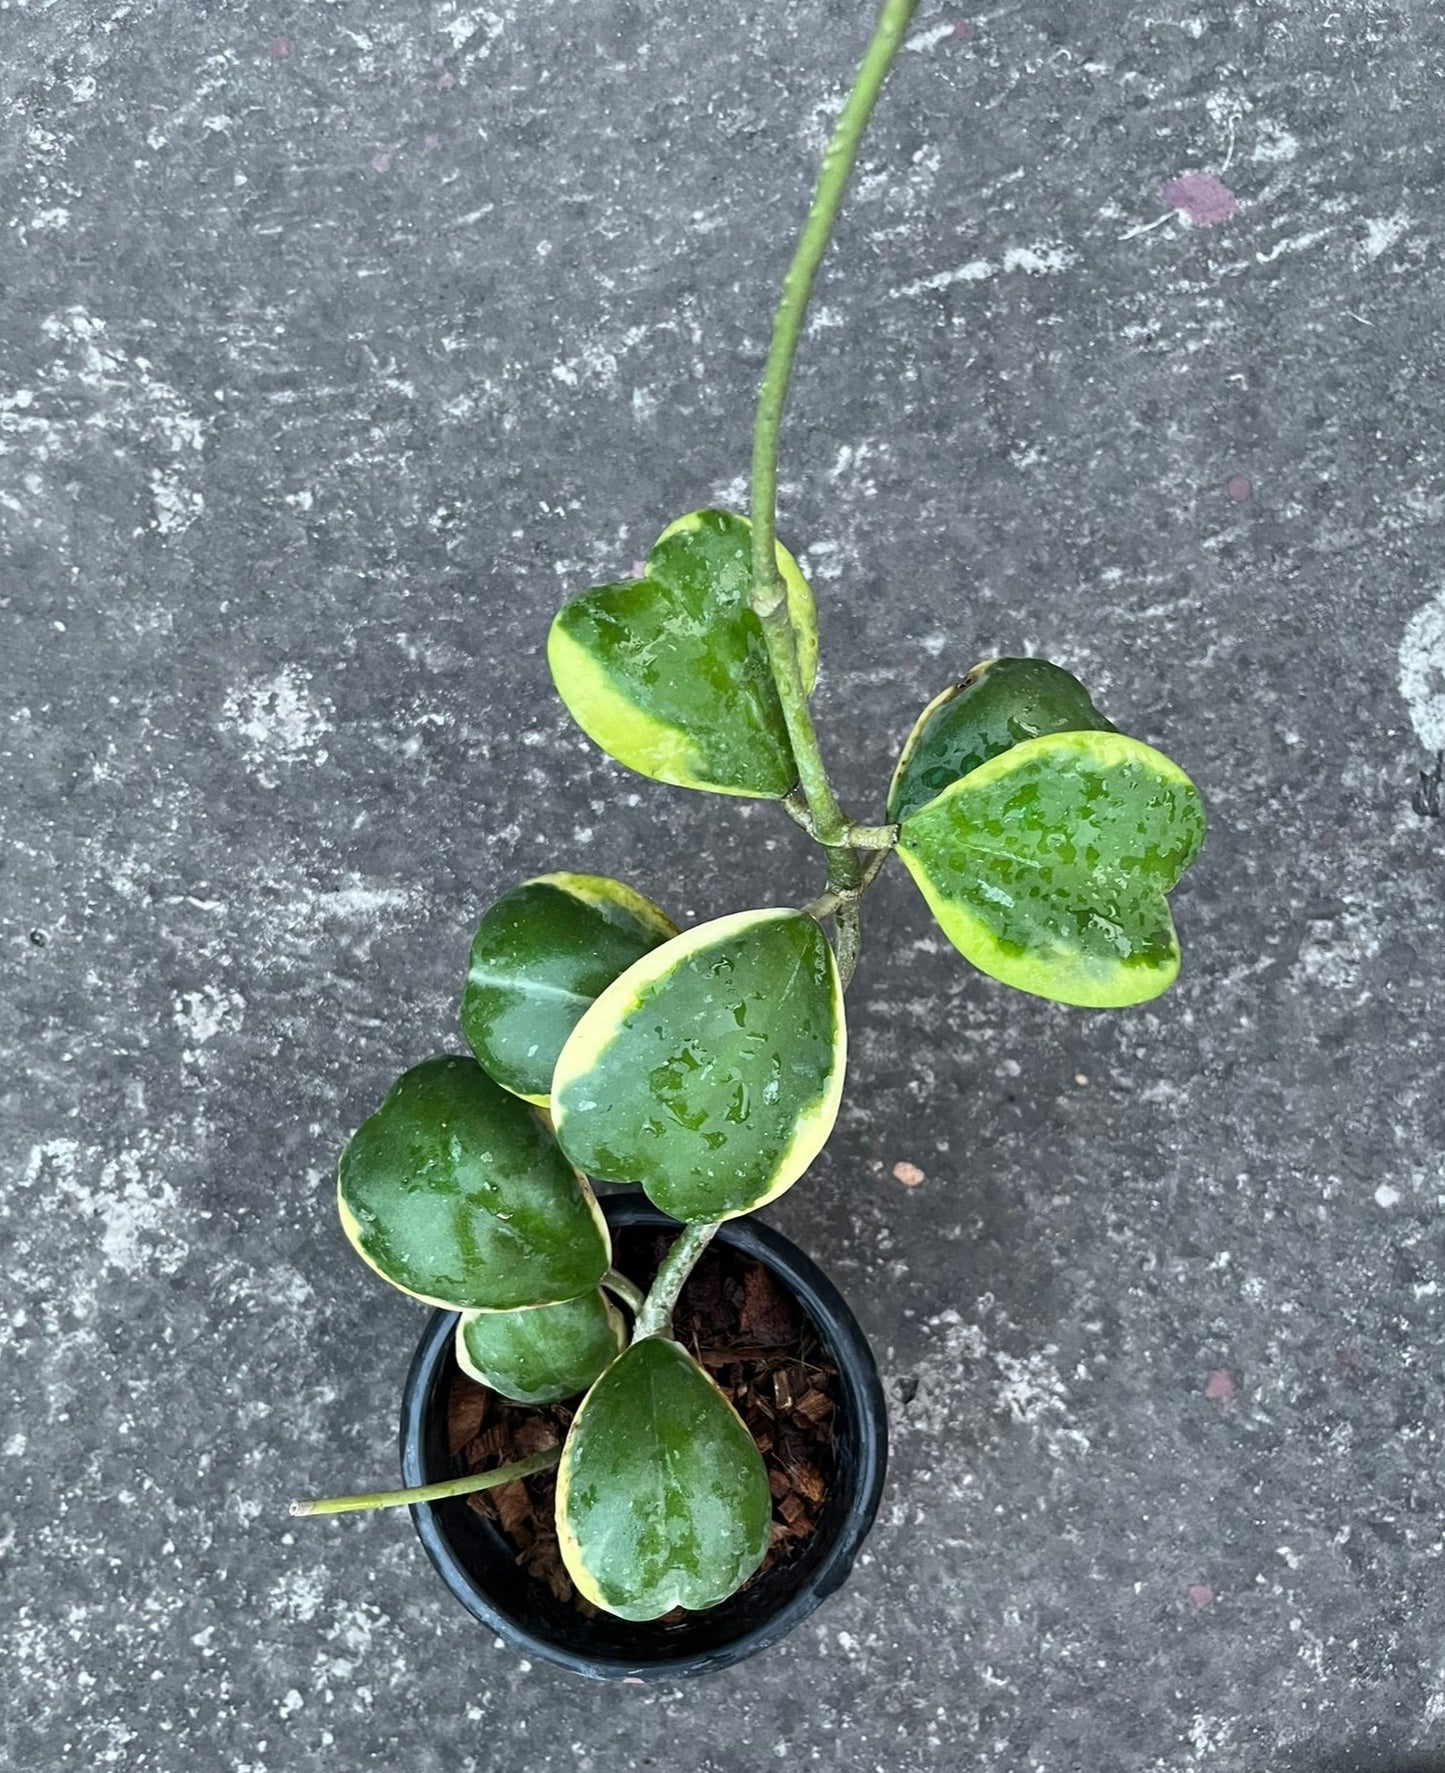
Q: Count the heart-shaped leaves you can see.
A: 8